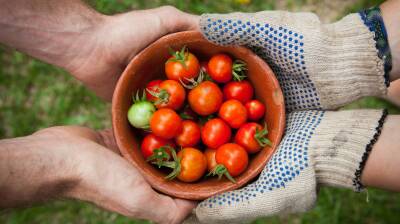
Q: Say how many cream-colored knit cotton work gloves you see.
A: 2